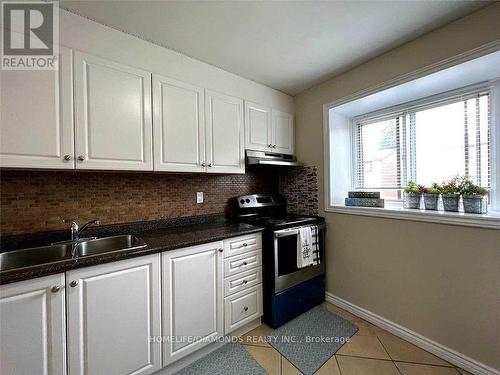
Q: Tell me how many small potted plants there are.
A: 4